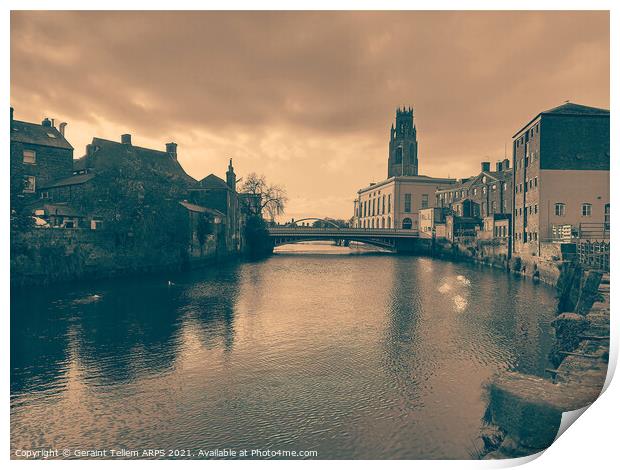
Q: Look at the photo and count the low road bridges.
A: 1